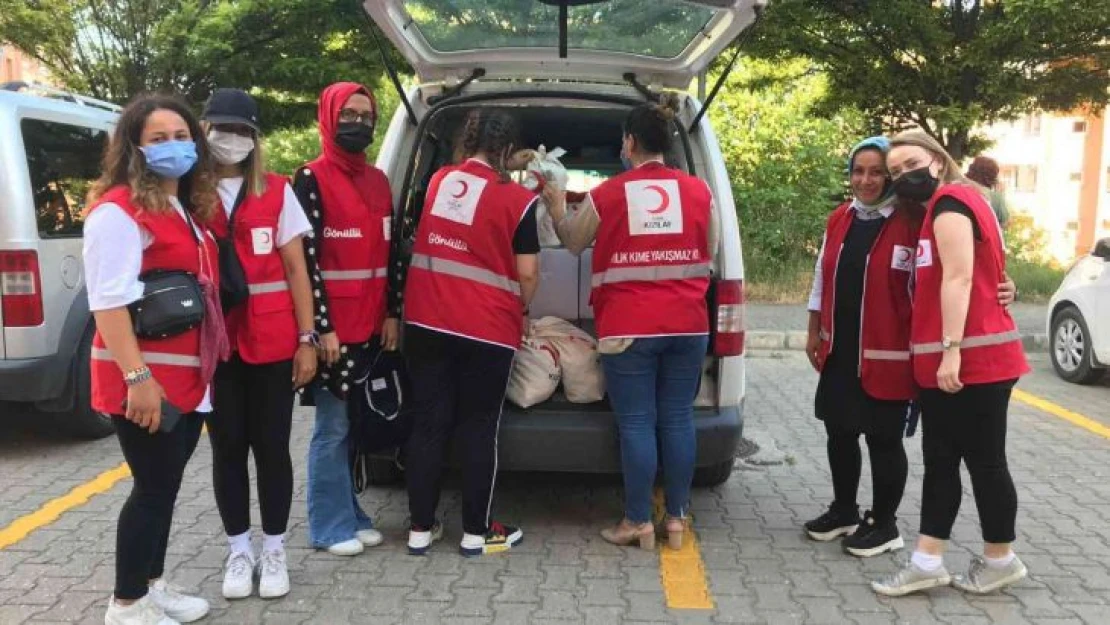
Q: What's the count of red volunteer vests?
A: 7